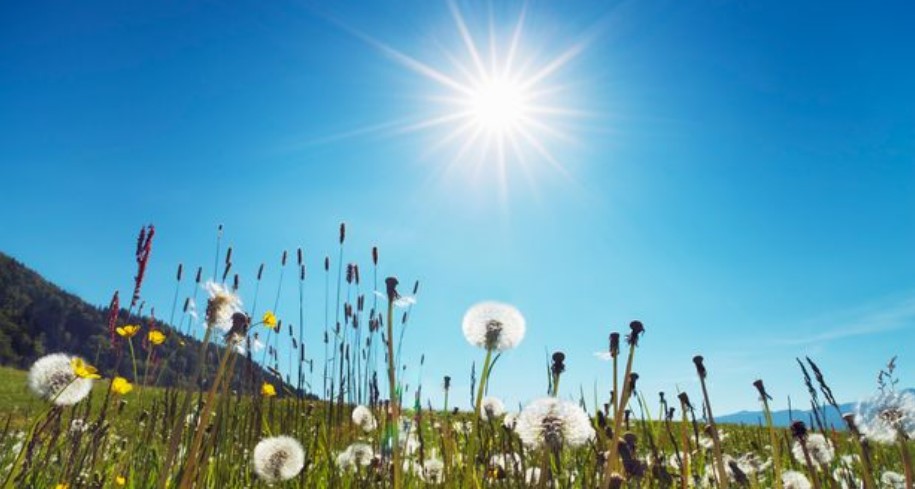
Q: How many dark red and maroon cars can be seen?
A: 0